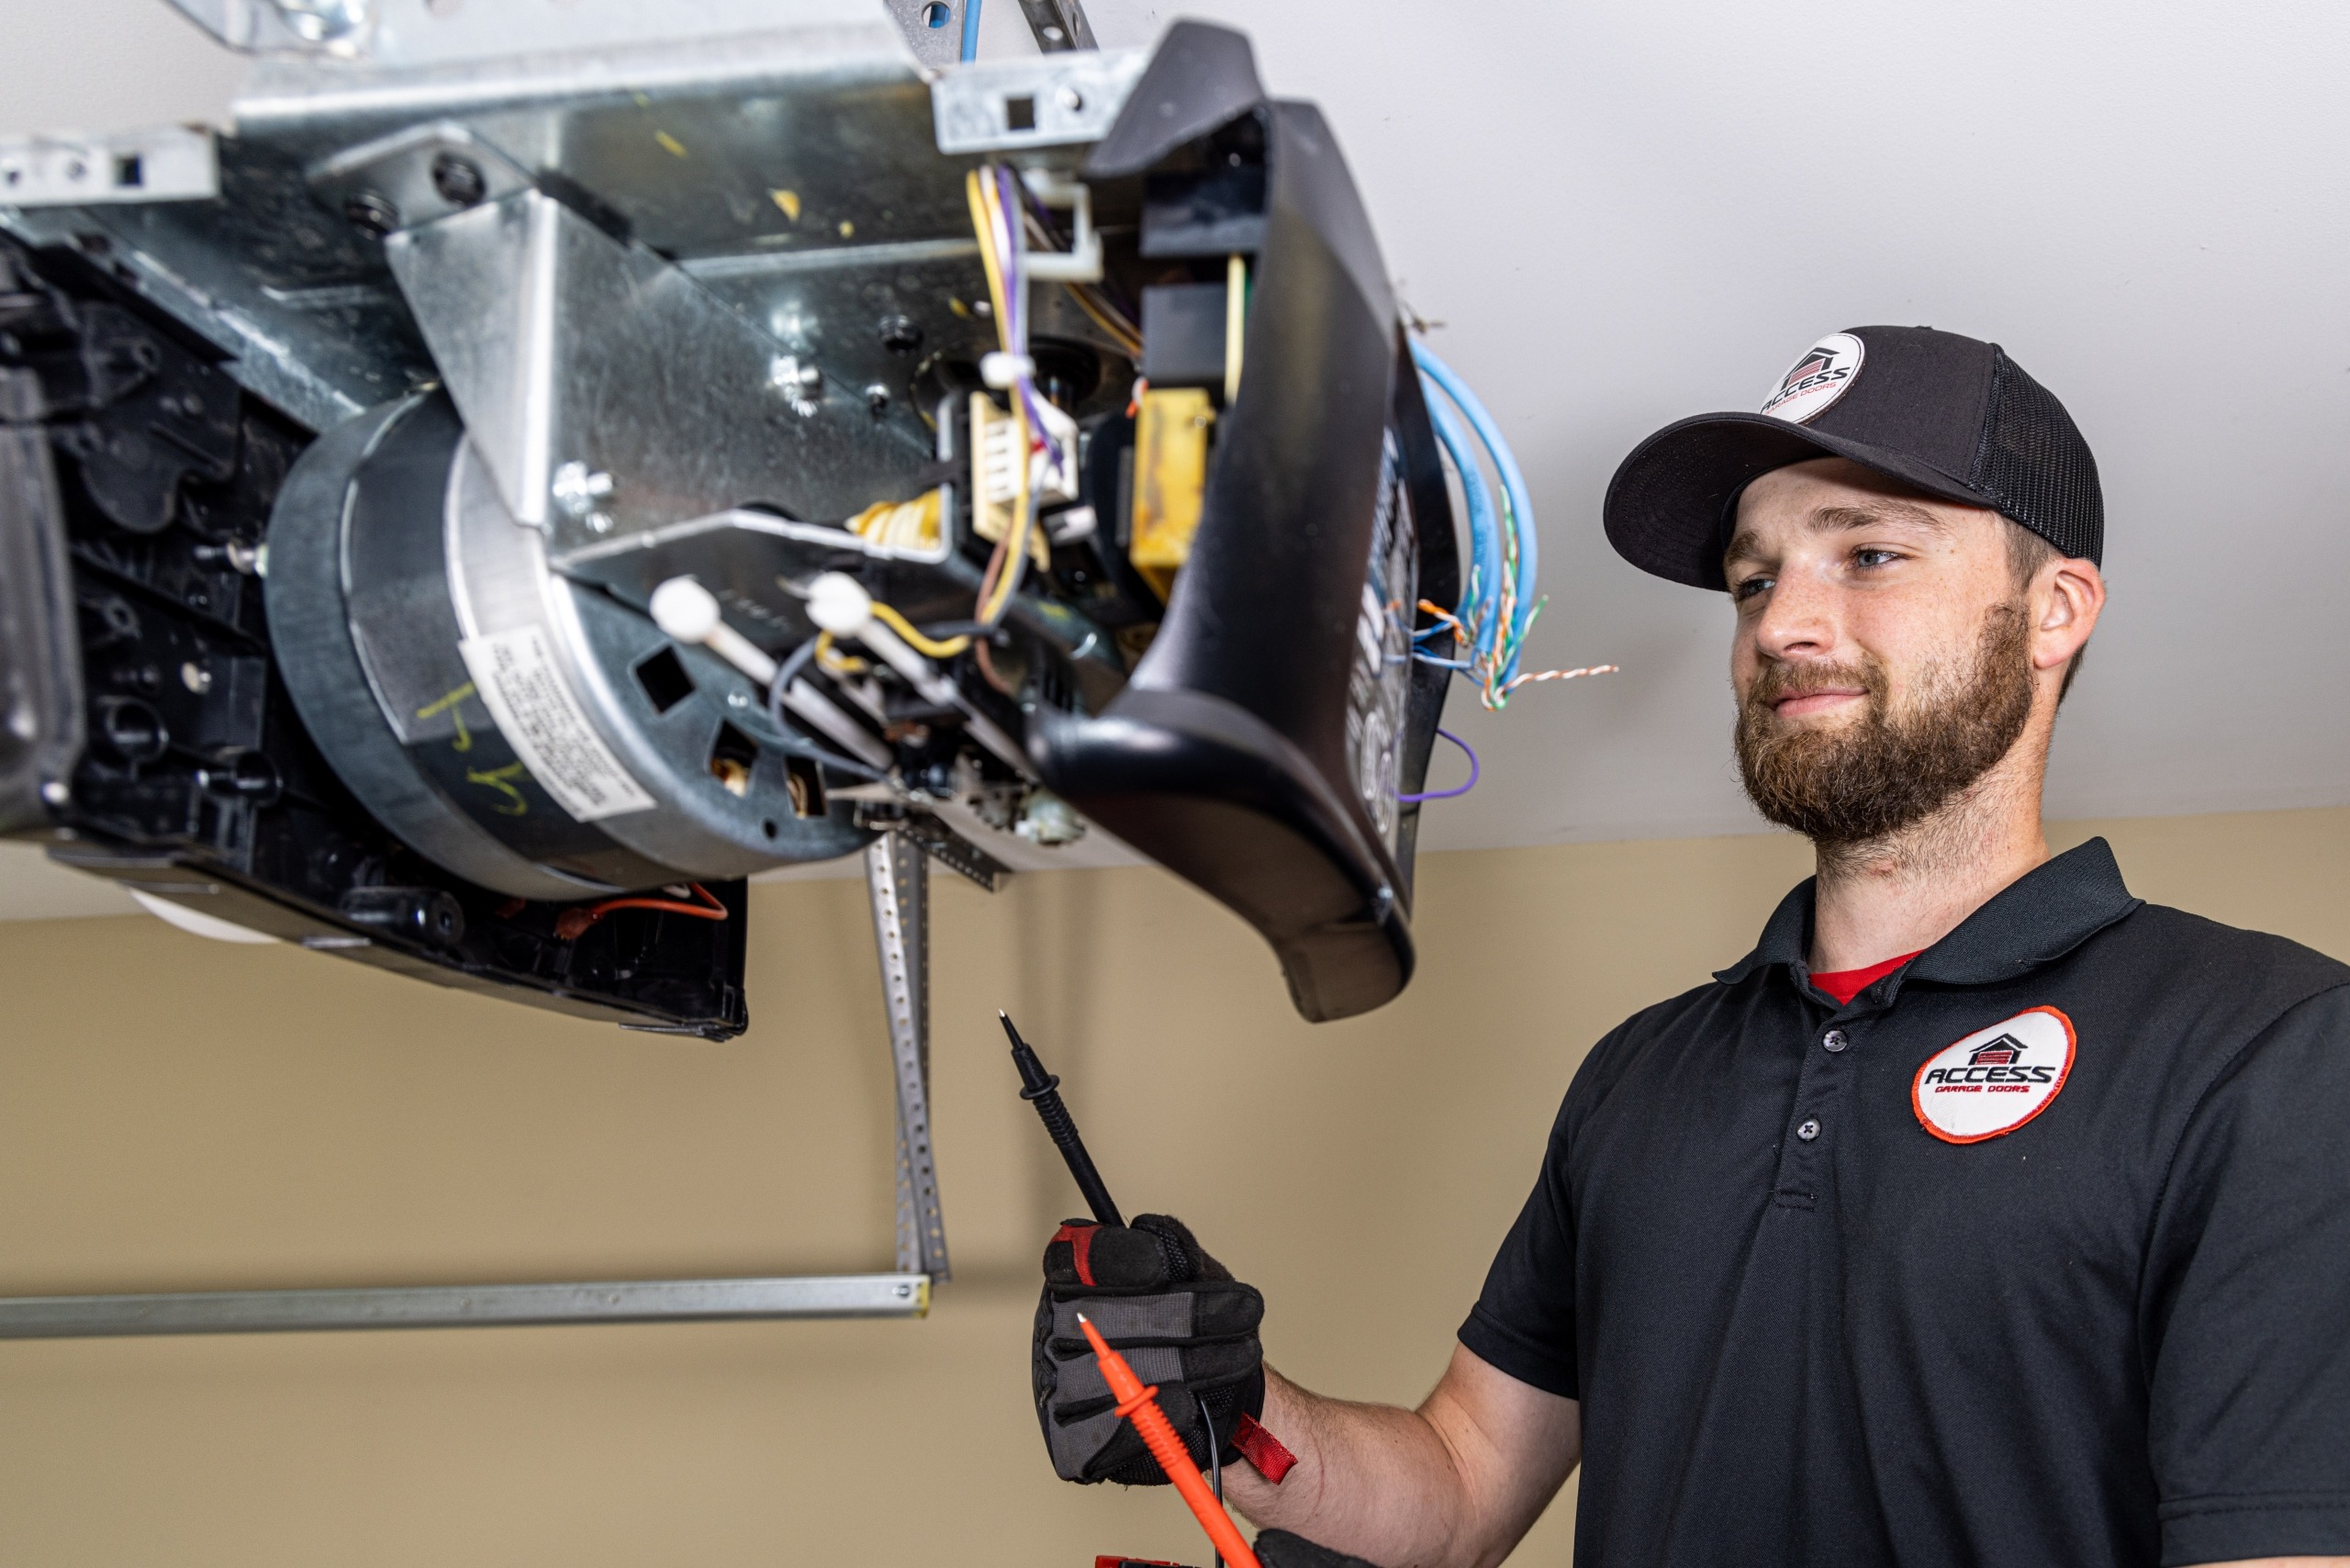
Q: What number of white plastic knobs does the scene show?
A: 2